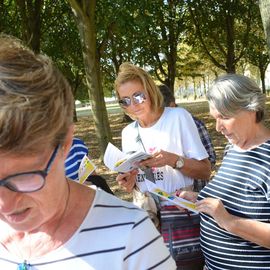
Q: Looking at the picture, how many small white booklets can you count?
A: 3